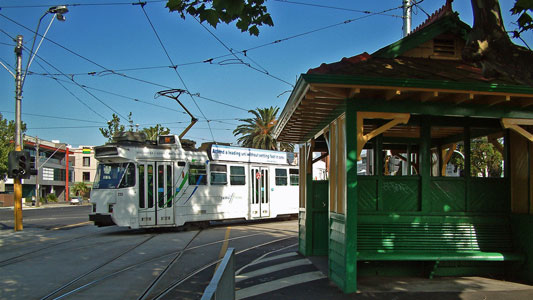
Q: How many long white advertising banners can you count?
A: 1